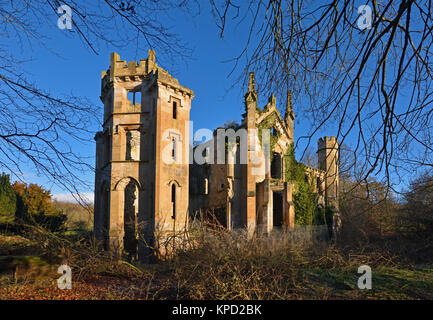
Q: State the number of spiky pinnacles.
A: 2